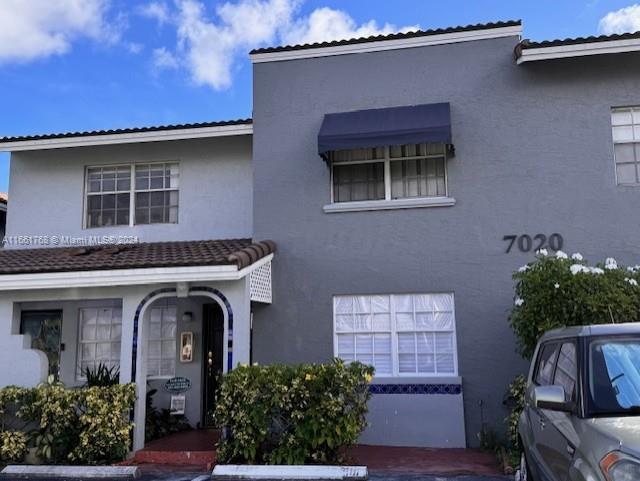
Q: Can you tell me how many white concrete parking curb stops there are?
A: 2